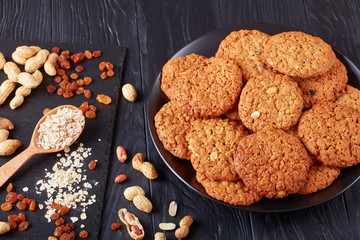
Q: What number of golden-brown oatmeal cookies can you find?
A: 13